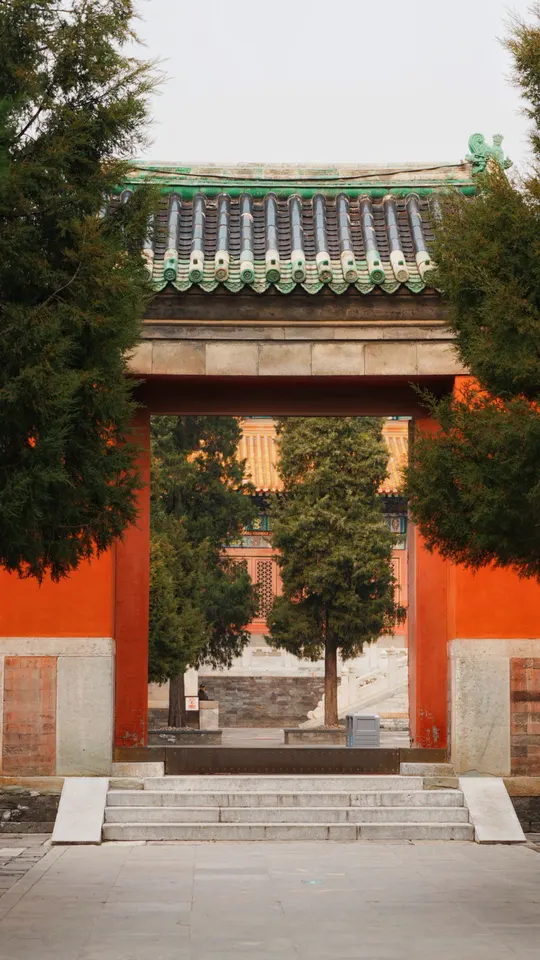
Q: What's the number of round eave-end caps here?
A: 12